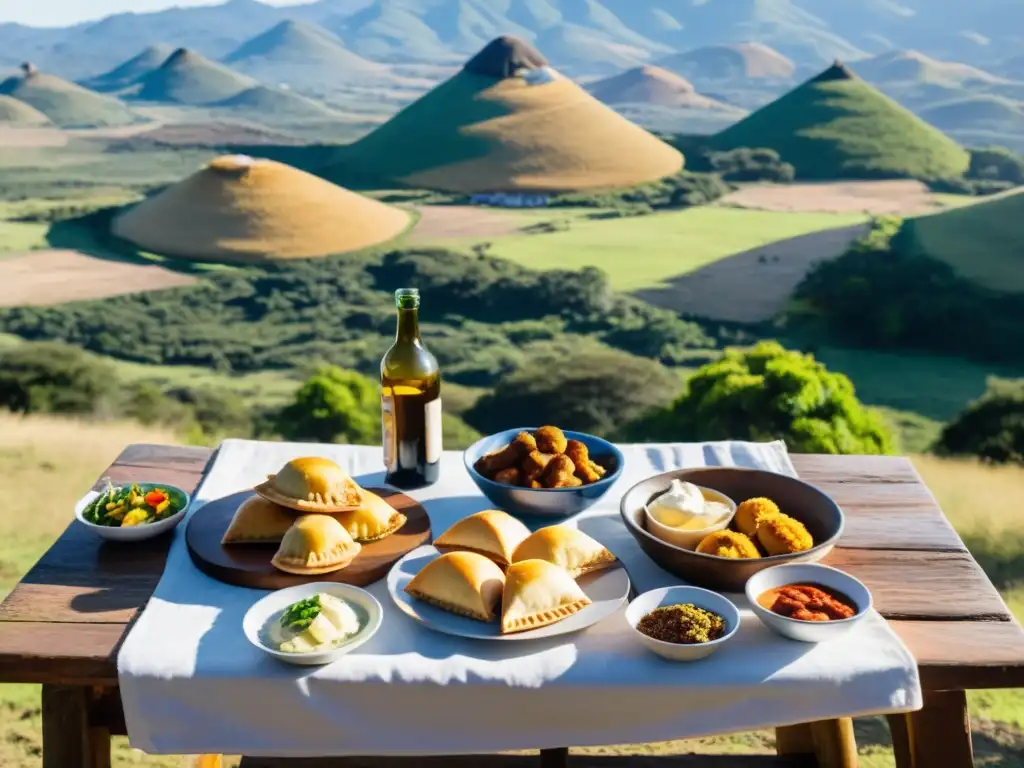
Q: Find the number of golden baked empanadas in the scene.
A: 8